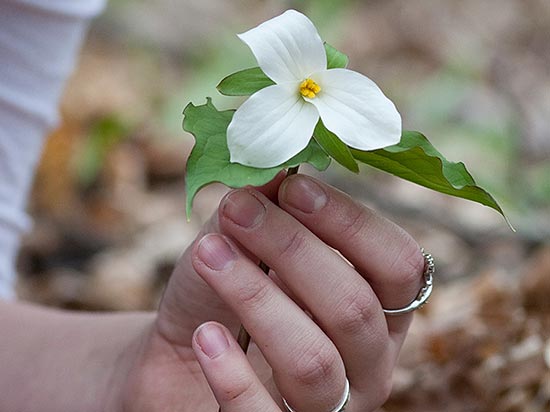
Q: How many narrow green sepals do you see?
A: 3